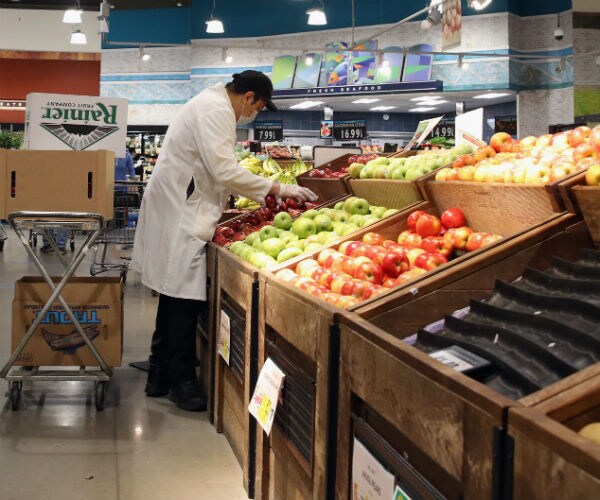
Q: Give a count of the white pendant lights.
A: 4